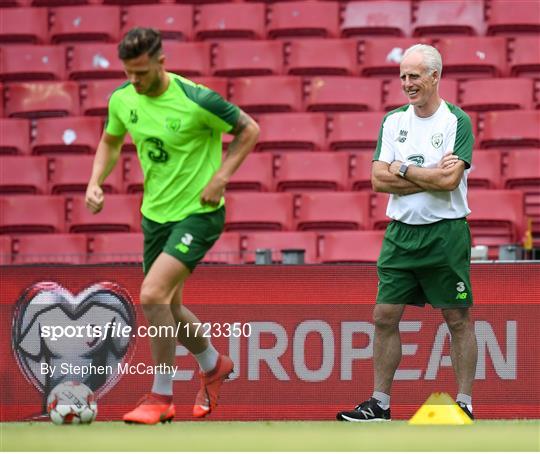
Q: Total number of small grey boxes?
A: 3